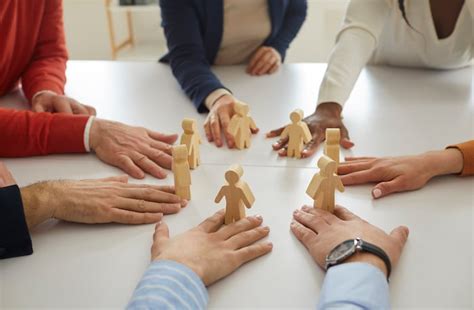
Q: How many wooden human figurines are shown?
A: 7